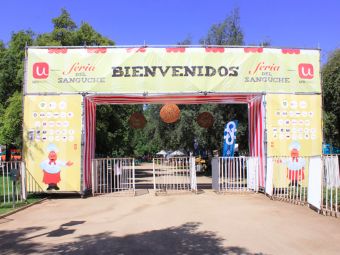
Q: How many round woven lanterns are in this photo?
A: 3